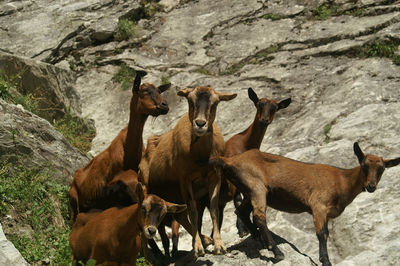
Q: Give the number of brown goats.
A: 5